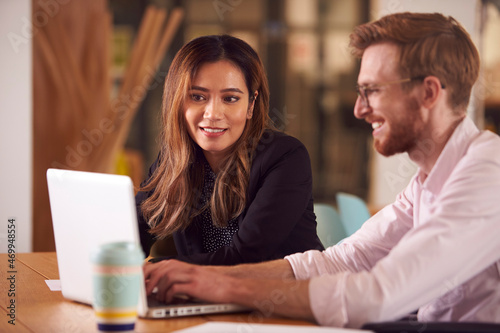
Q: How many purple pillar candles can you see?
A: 0